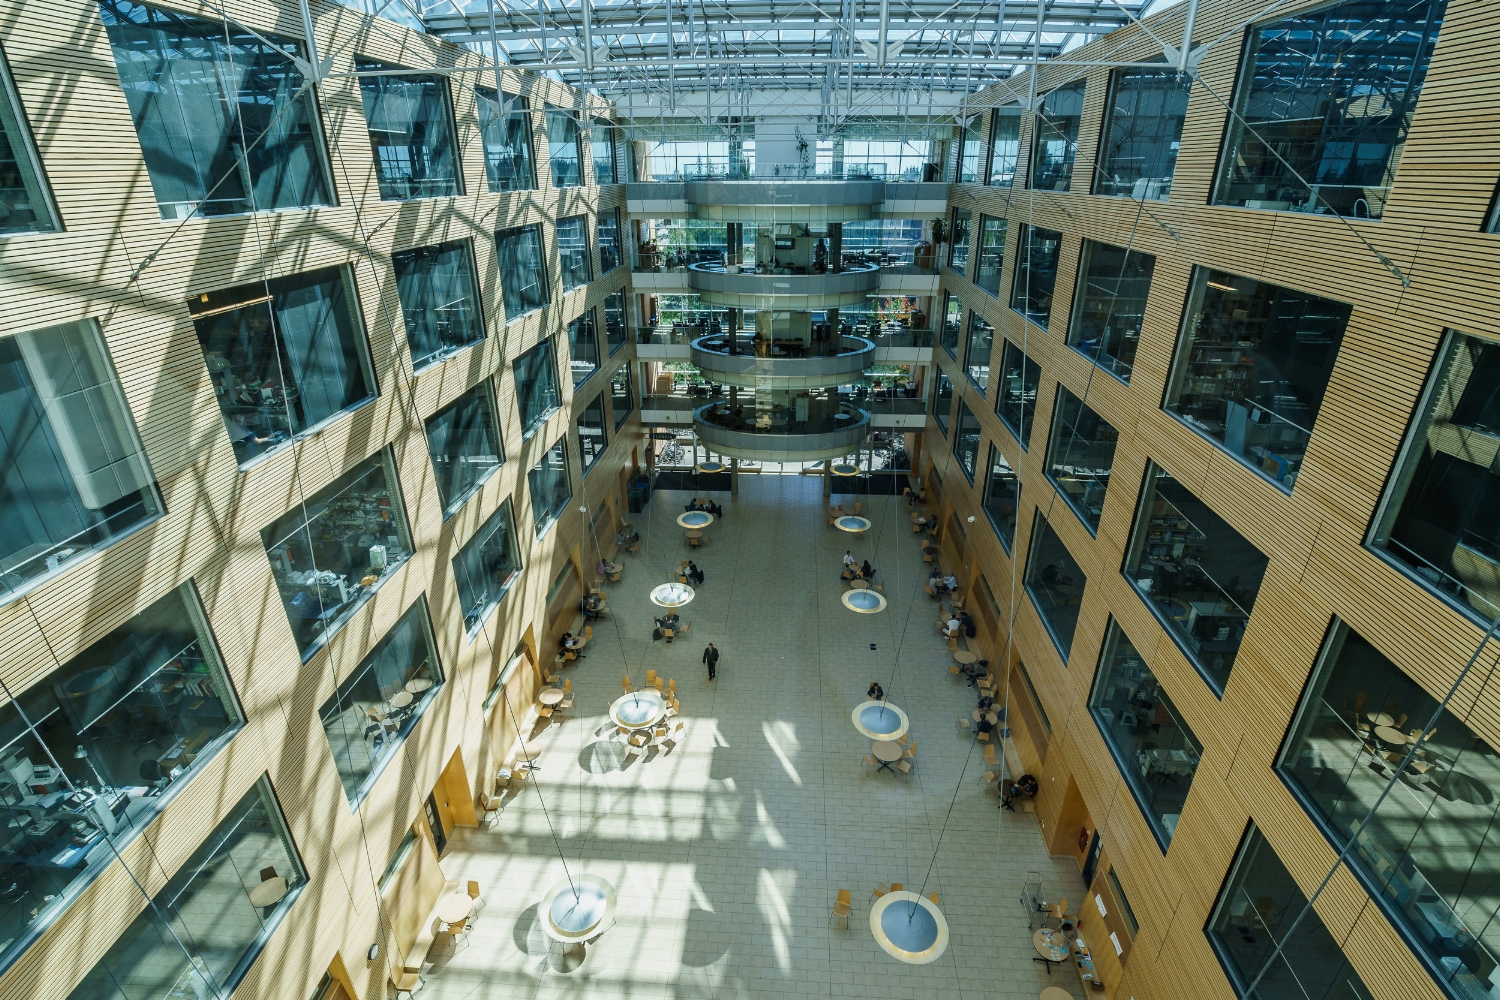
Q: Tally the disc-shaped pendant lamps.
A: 10